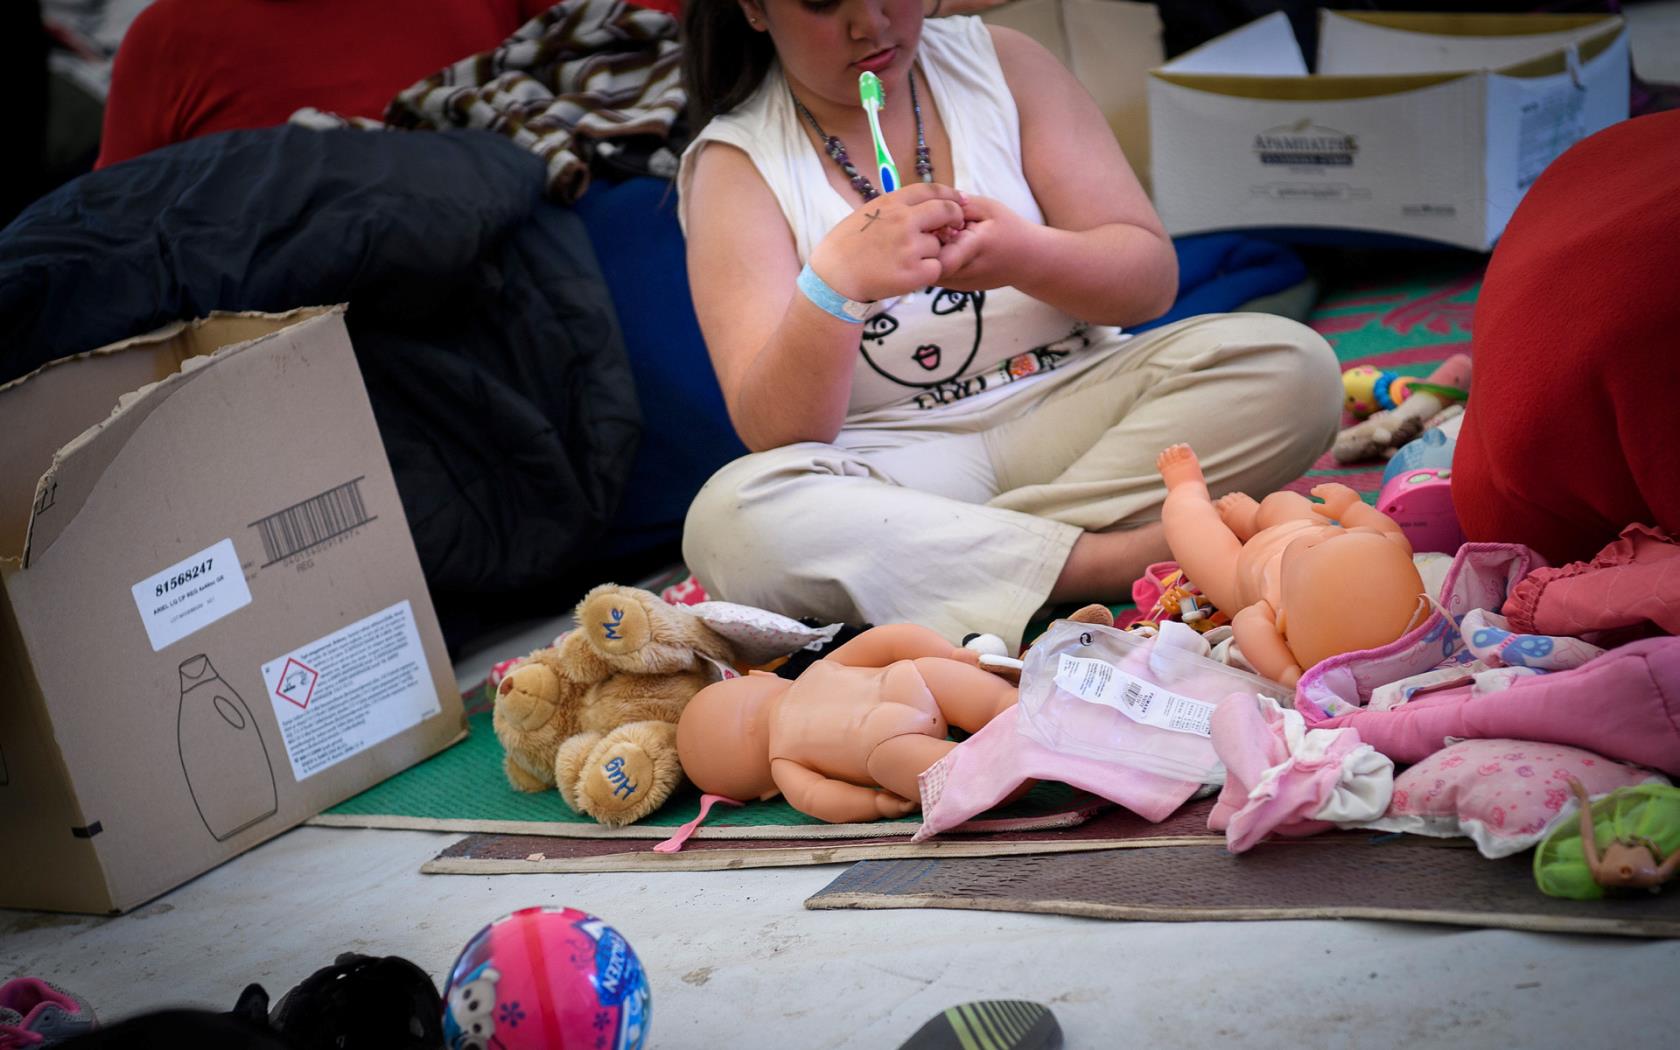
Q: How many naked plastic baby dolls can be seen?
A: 2